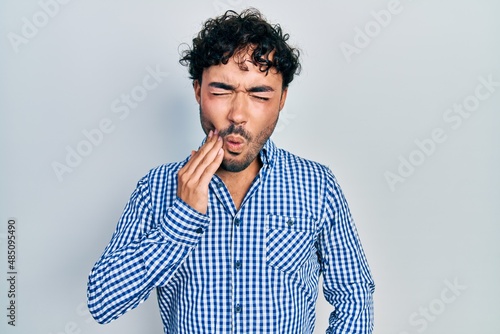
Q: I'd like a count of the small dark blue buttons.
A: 6